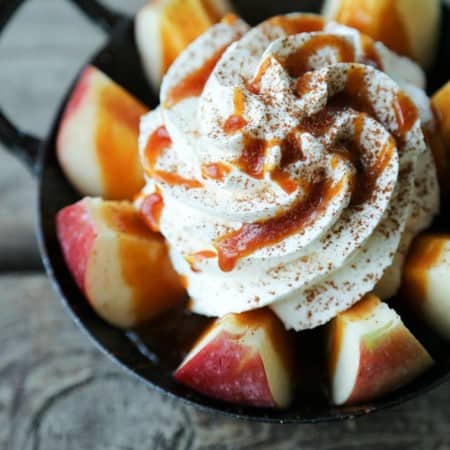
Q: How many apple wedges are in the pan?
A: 8